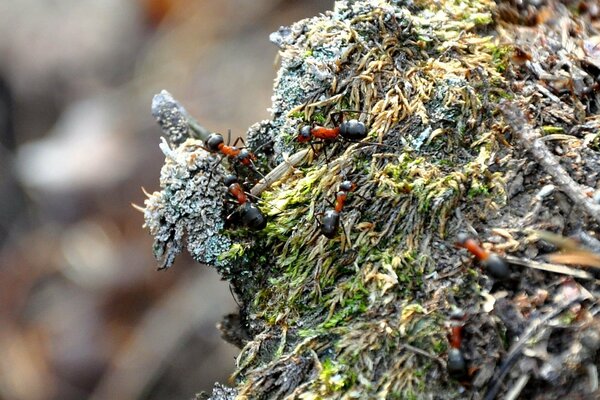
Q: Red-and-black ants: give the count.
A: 6